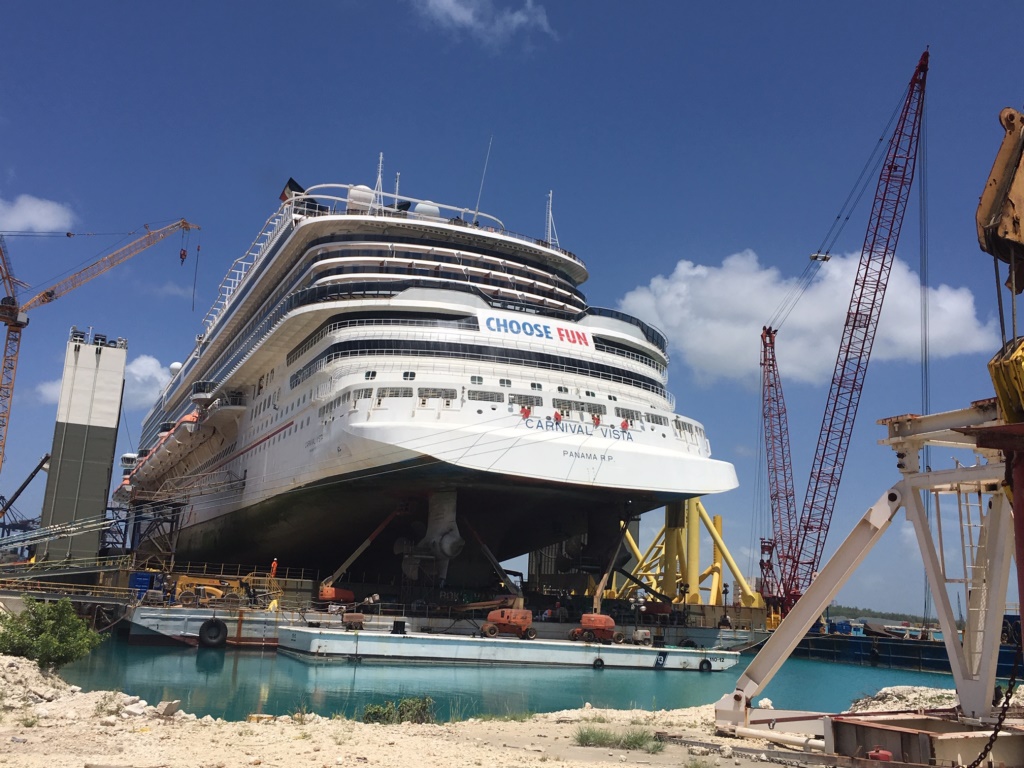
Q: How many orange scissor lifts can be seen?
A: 3